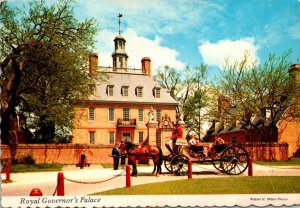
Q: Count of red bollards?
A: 6